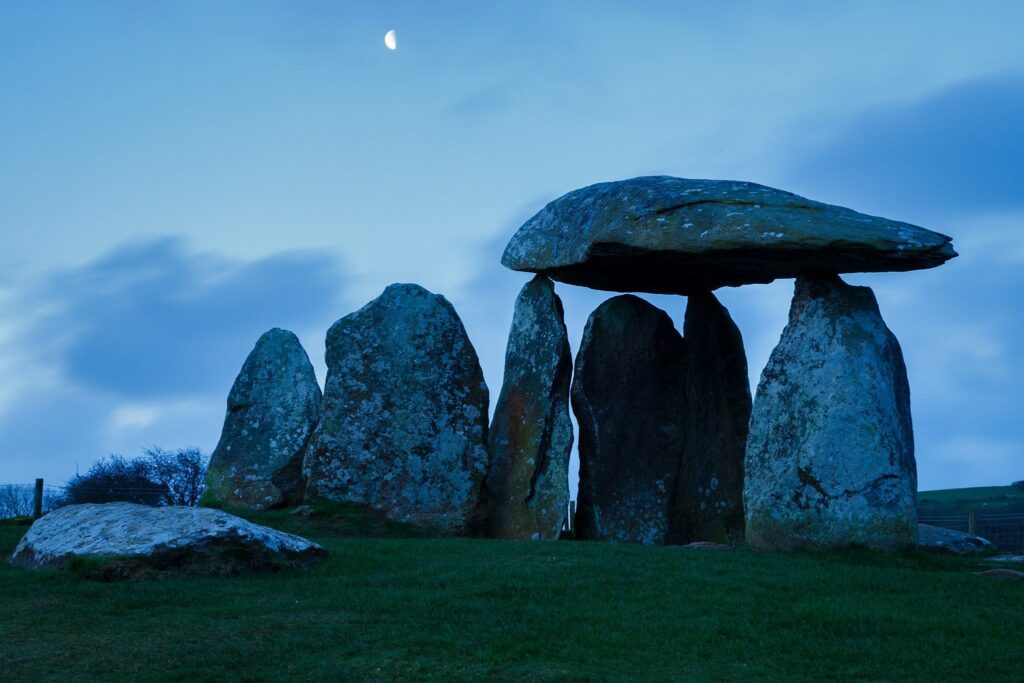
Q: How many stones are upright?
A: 6